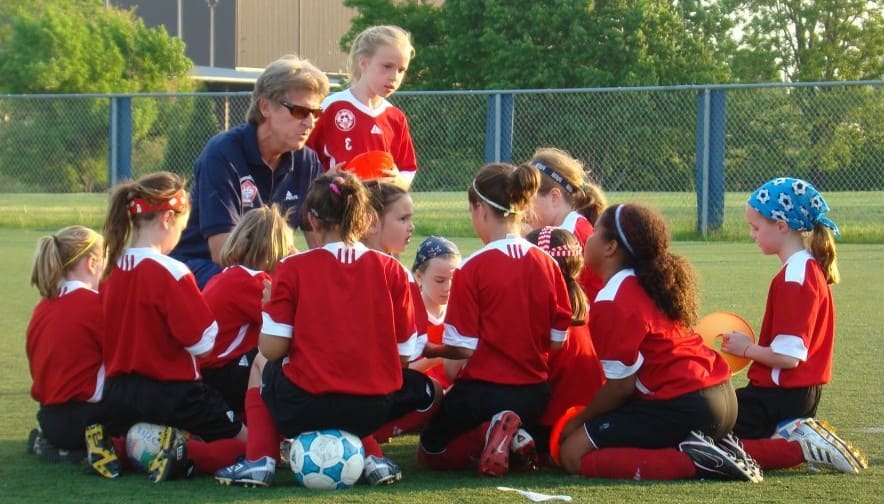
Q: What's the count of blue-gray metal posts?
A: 3